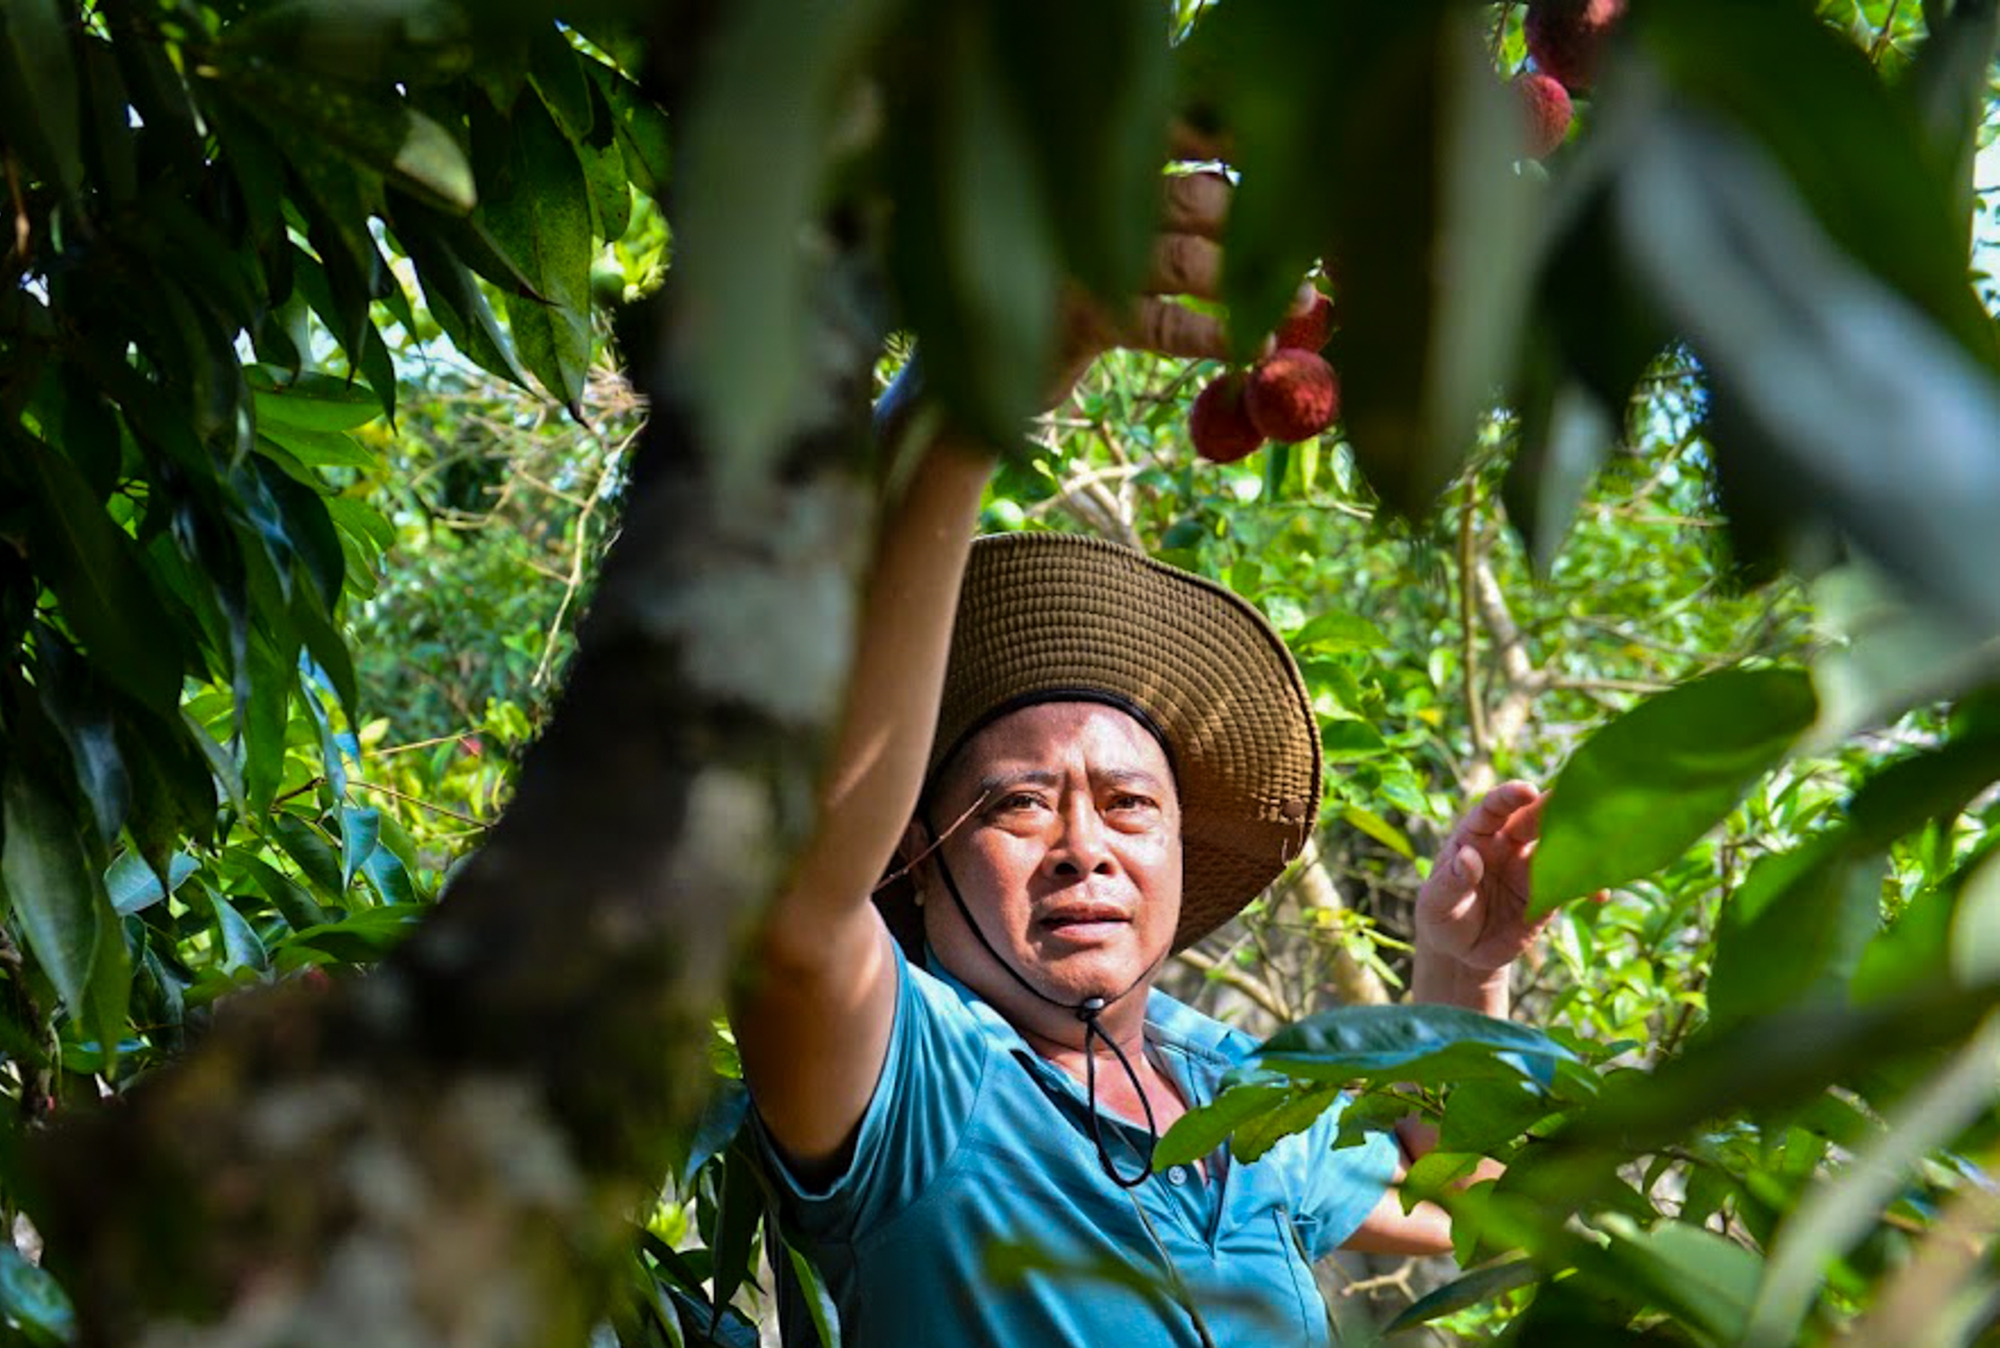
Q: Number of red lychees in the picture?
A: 5